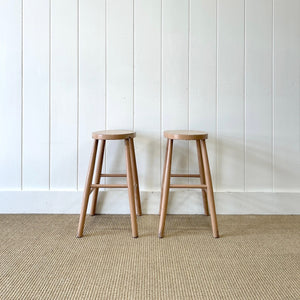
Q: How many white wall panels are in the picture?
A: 11